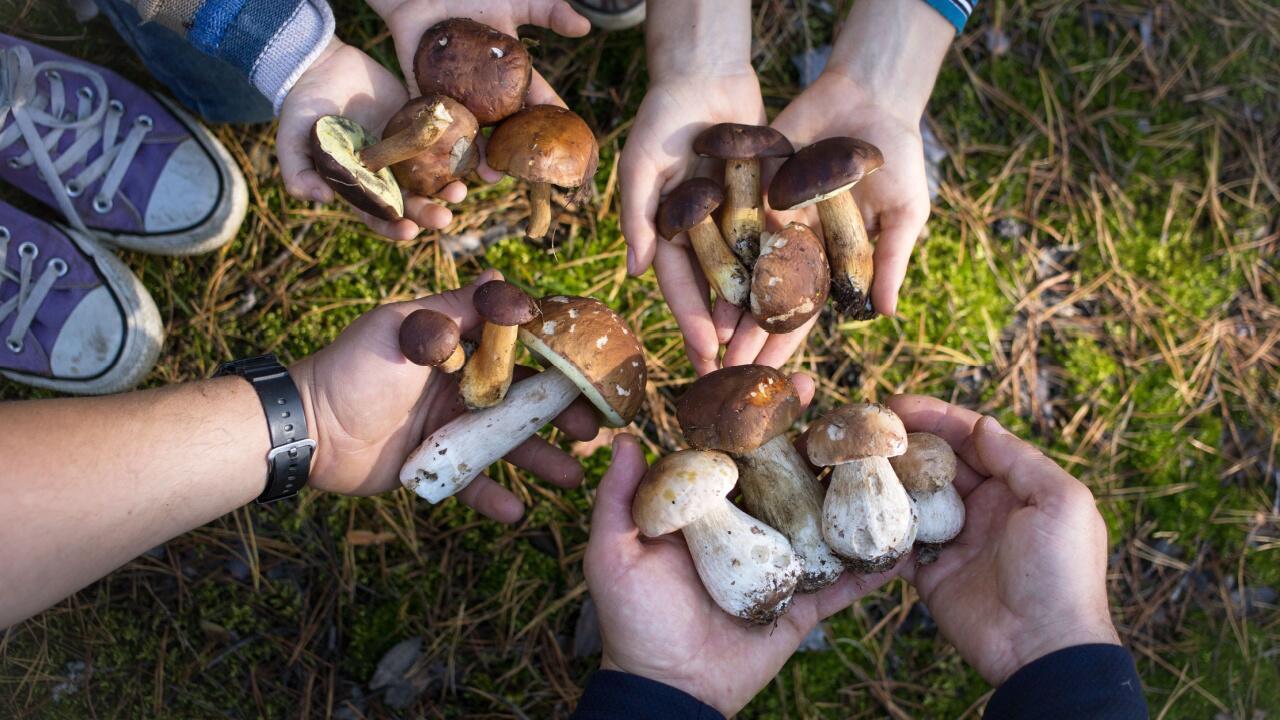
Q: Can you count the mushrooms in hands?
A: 15